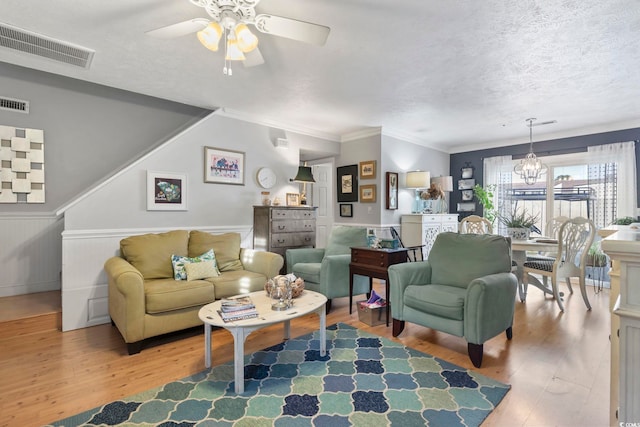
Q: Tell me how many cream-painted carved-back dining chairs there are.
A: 3